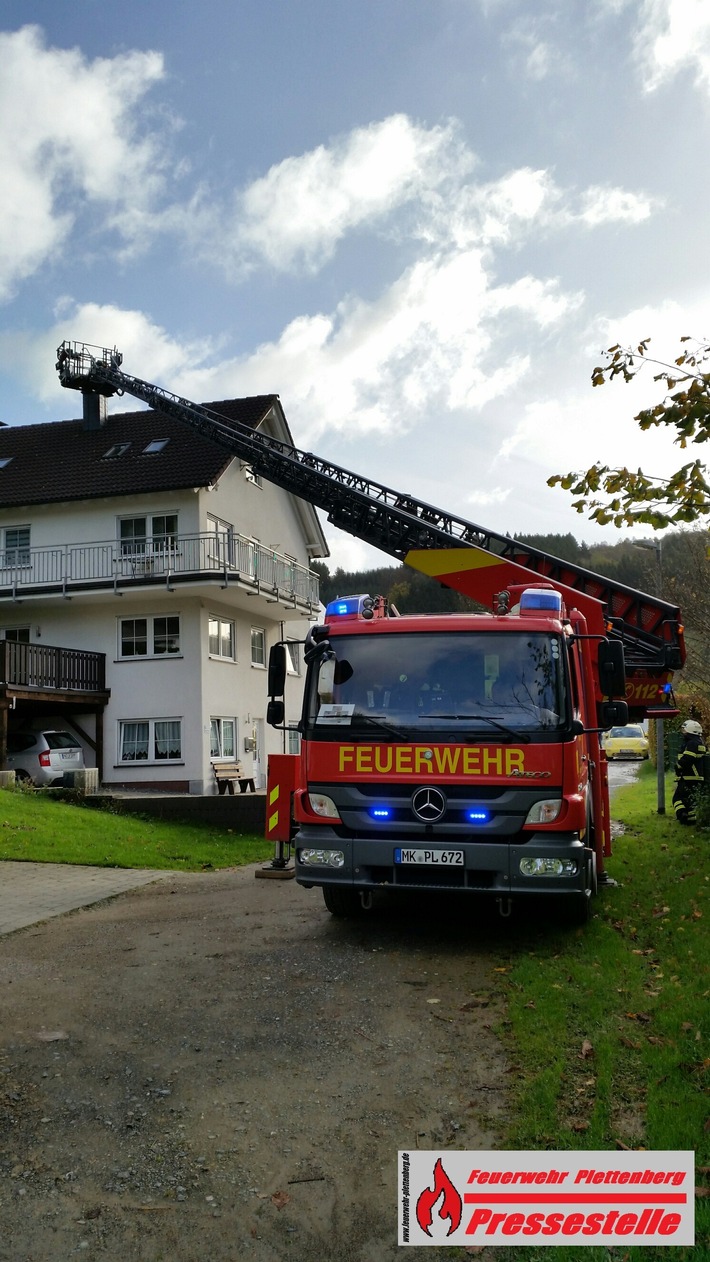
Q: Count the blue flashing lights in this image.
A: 5